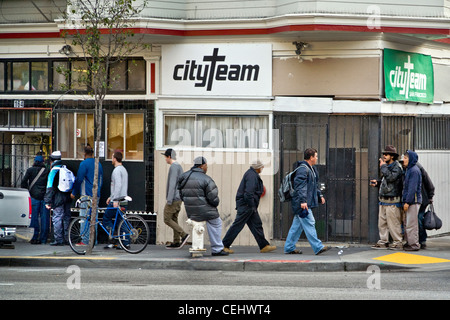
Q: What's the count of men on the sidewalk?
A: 11